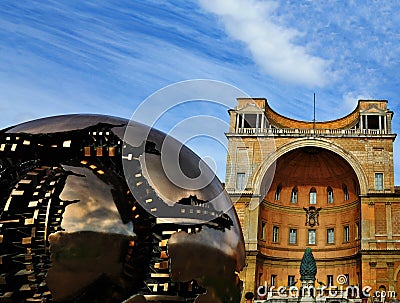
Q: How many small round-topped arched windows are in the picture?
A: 5